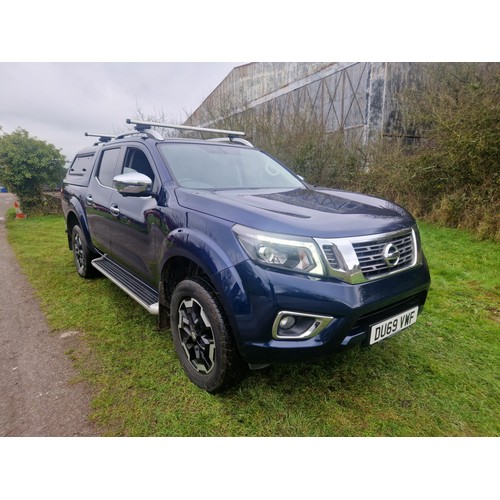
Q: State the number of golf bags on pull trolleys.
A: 0